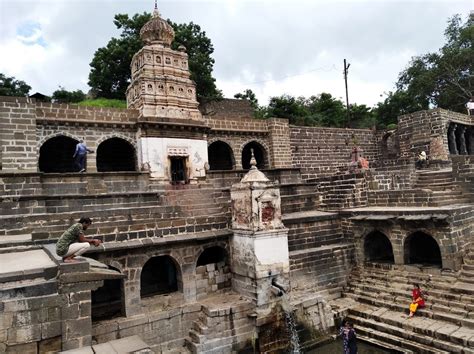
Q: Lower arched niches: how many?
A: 5